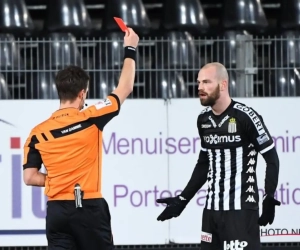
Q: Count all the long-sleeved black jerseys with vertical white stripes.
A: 1